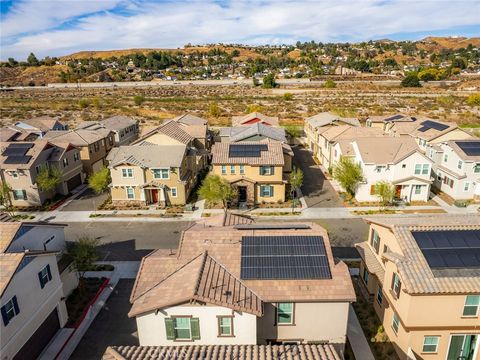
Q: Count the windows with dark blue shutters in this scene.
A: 2